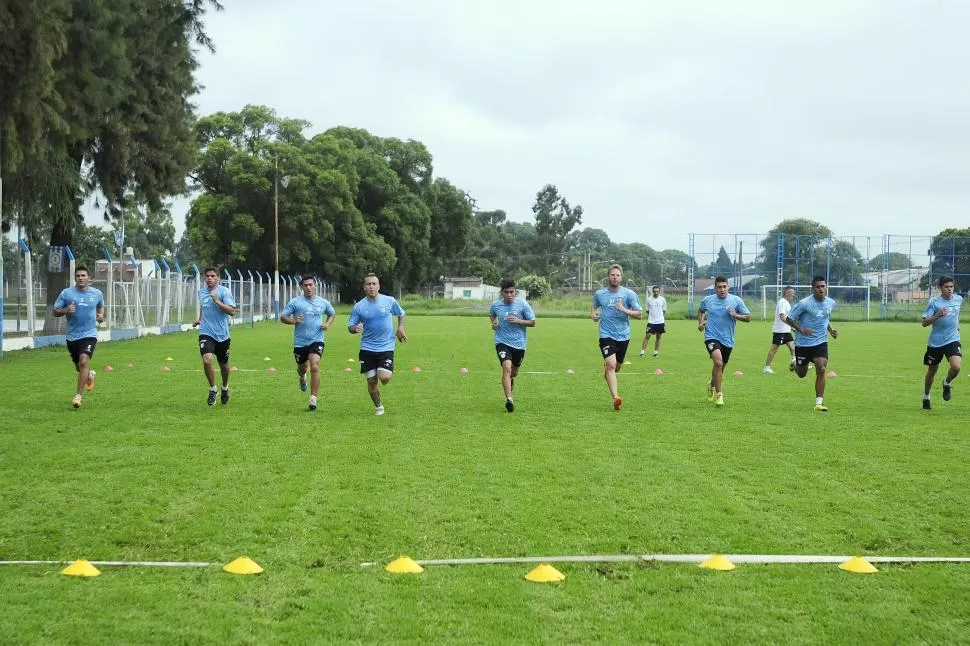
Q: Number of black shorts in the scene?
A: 11